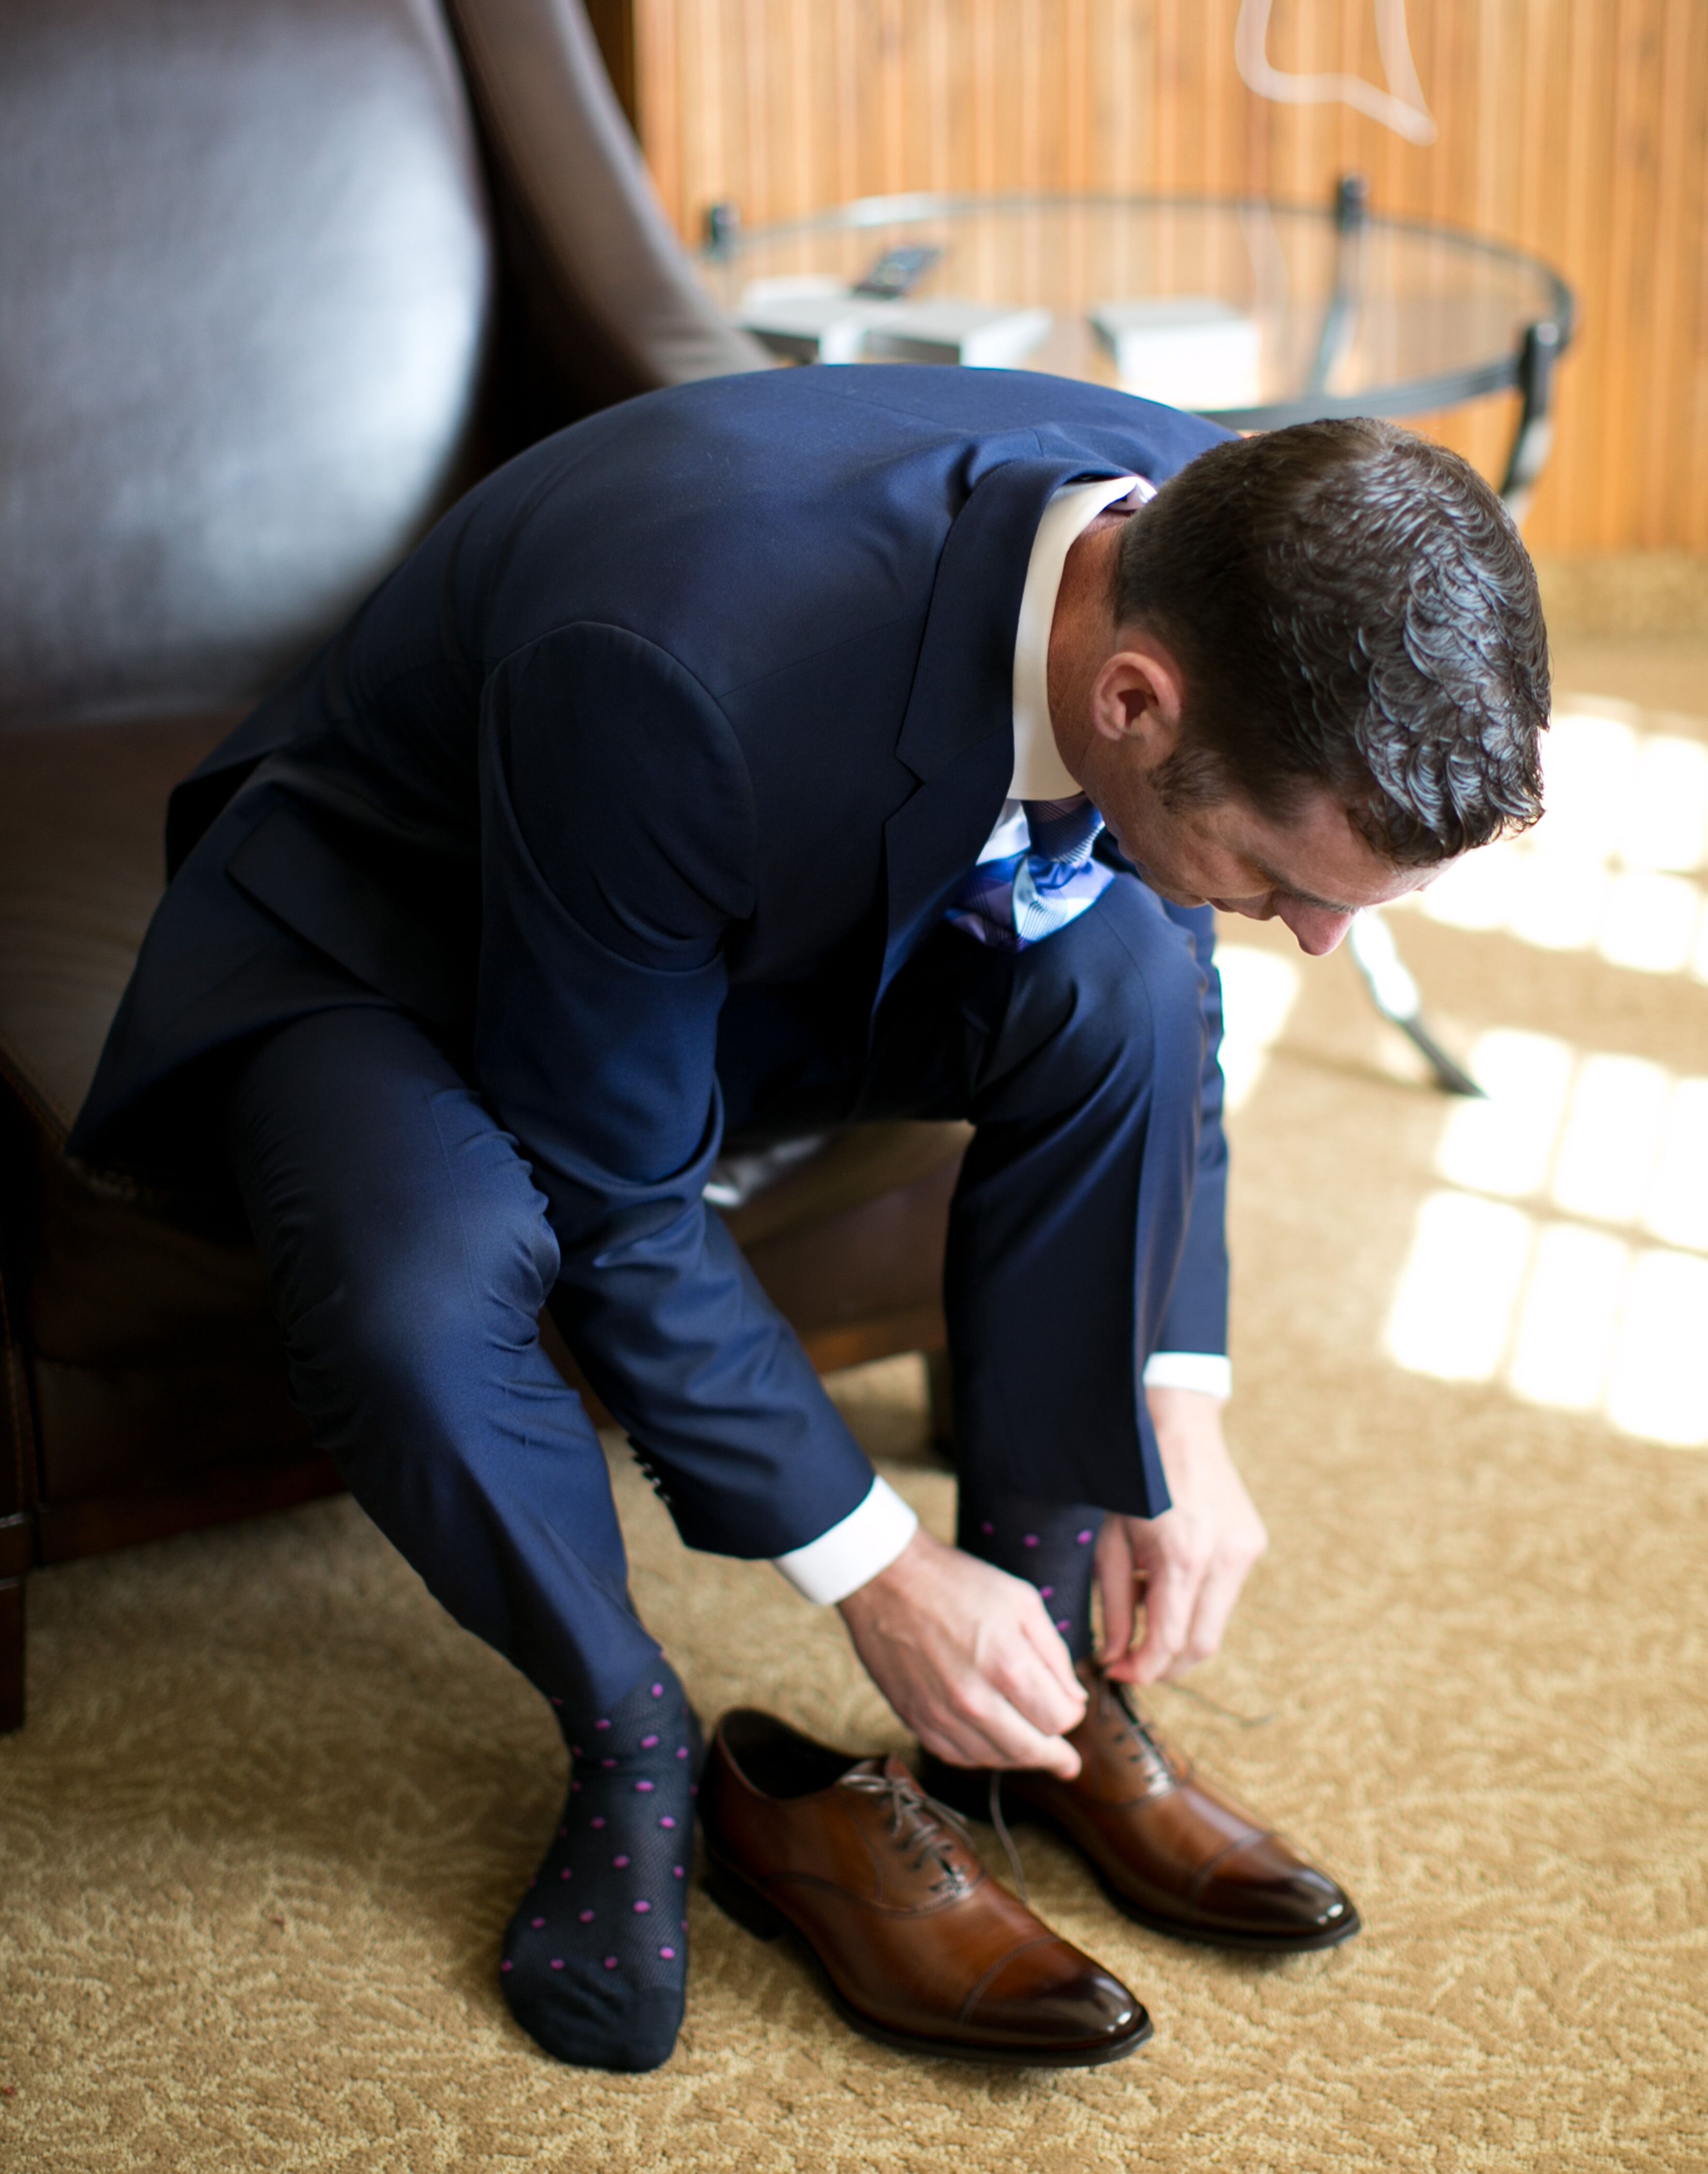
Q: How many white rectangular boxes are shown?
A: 3